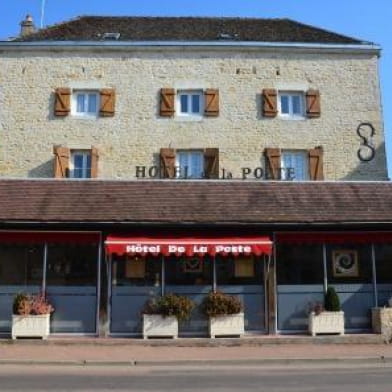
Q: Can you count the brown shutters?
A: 12